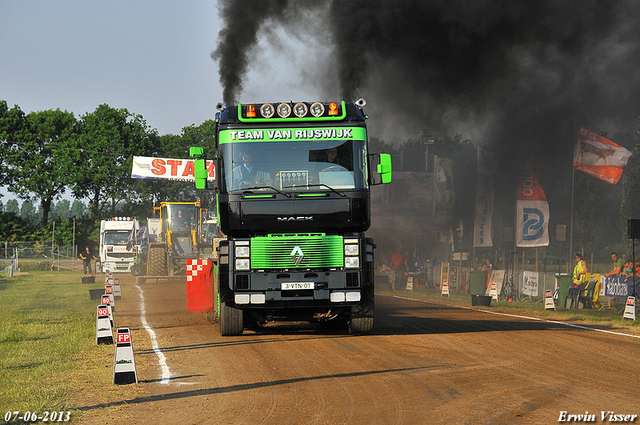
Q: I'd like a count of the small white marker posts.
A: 12